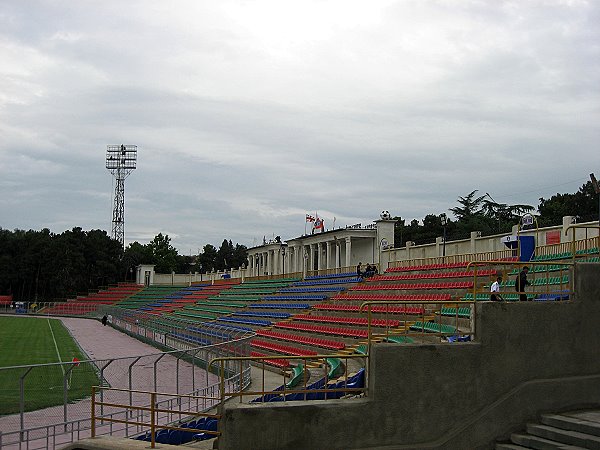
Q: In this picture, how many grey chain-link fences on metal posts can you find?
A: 1